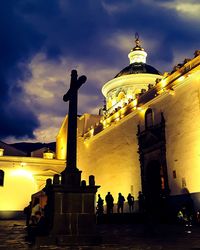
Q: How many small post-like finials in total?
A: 4